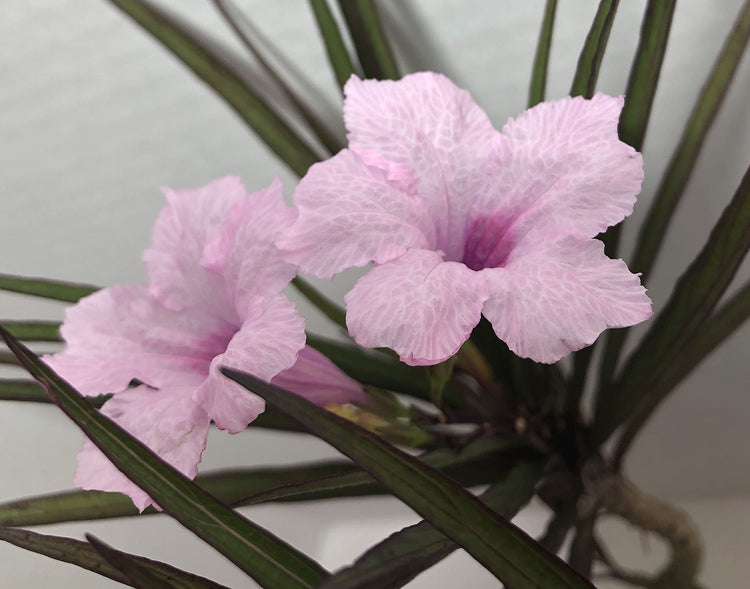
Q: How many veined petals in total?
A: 10